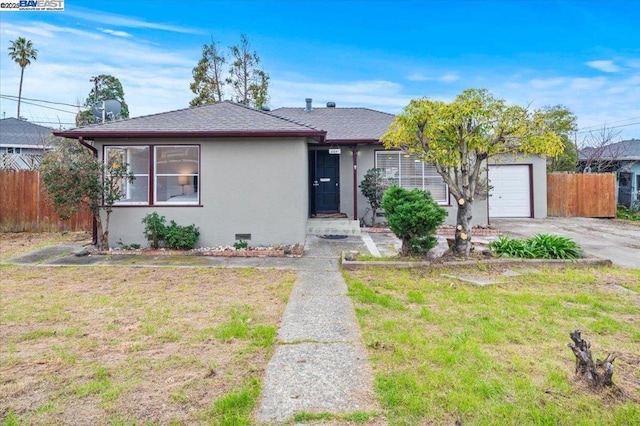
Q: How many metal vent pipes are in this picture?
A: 2